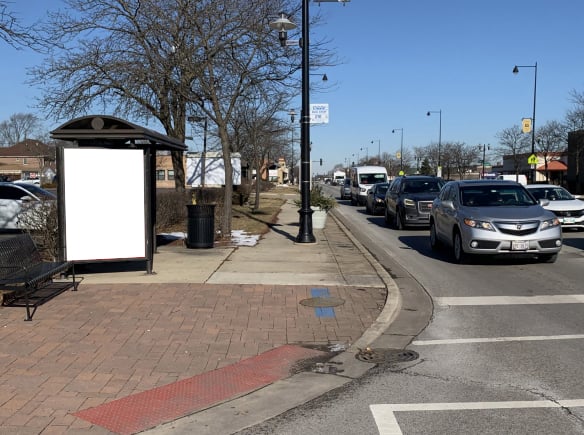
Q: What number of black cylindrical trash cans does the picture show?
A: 1